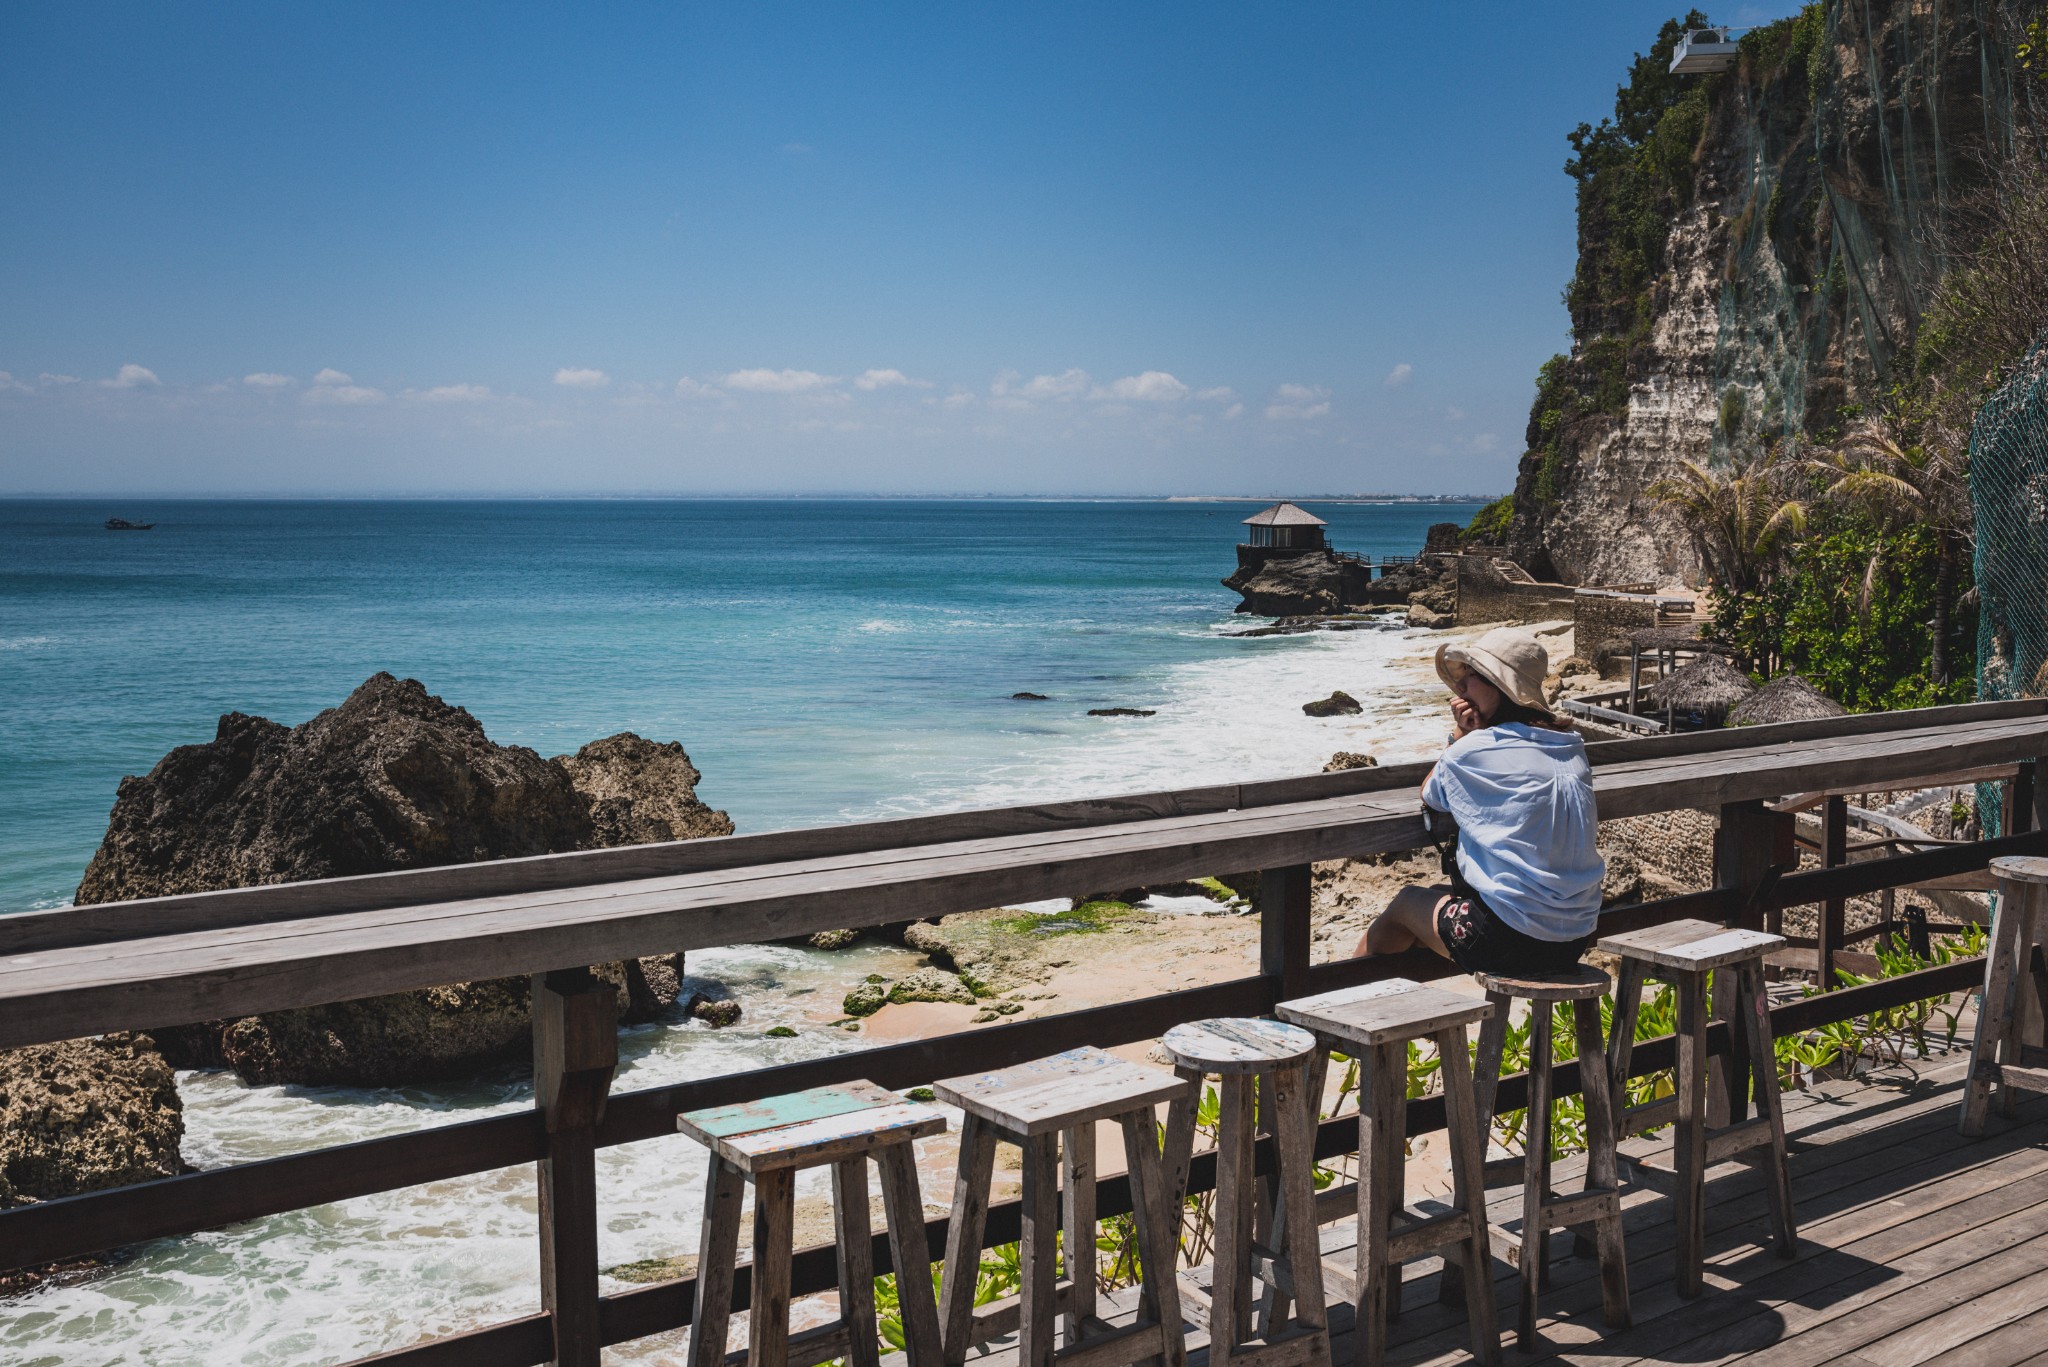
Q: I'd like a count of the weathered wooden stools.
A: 7